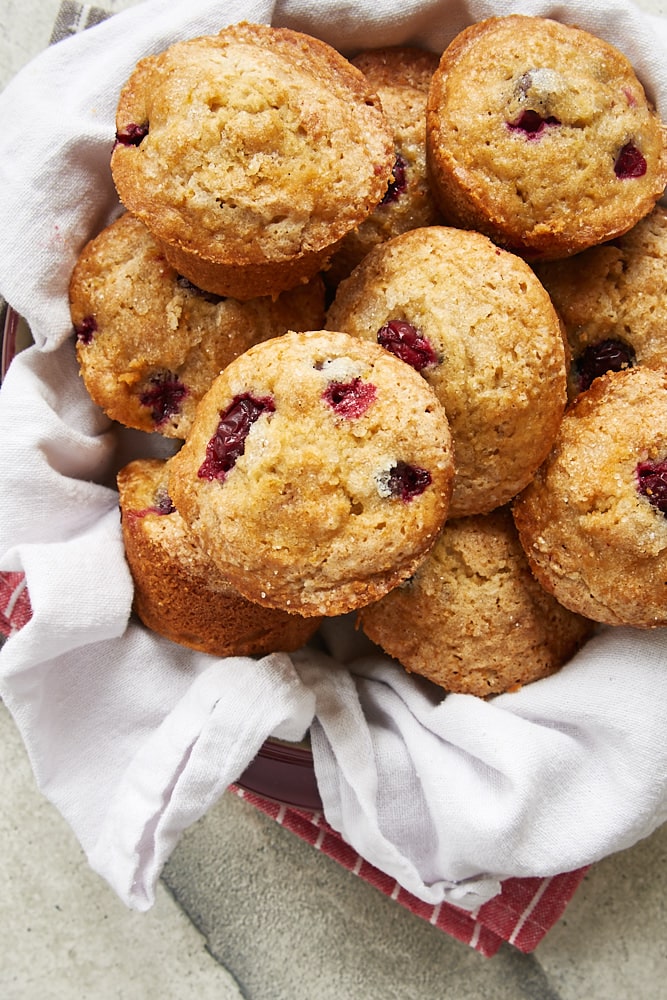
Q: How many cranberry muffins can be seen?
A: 10